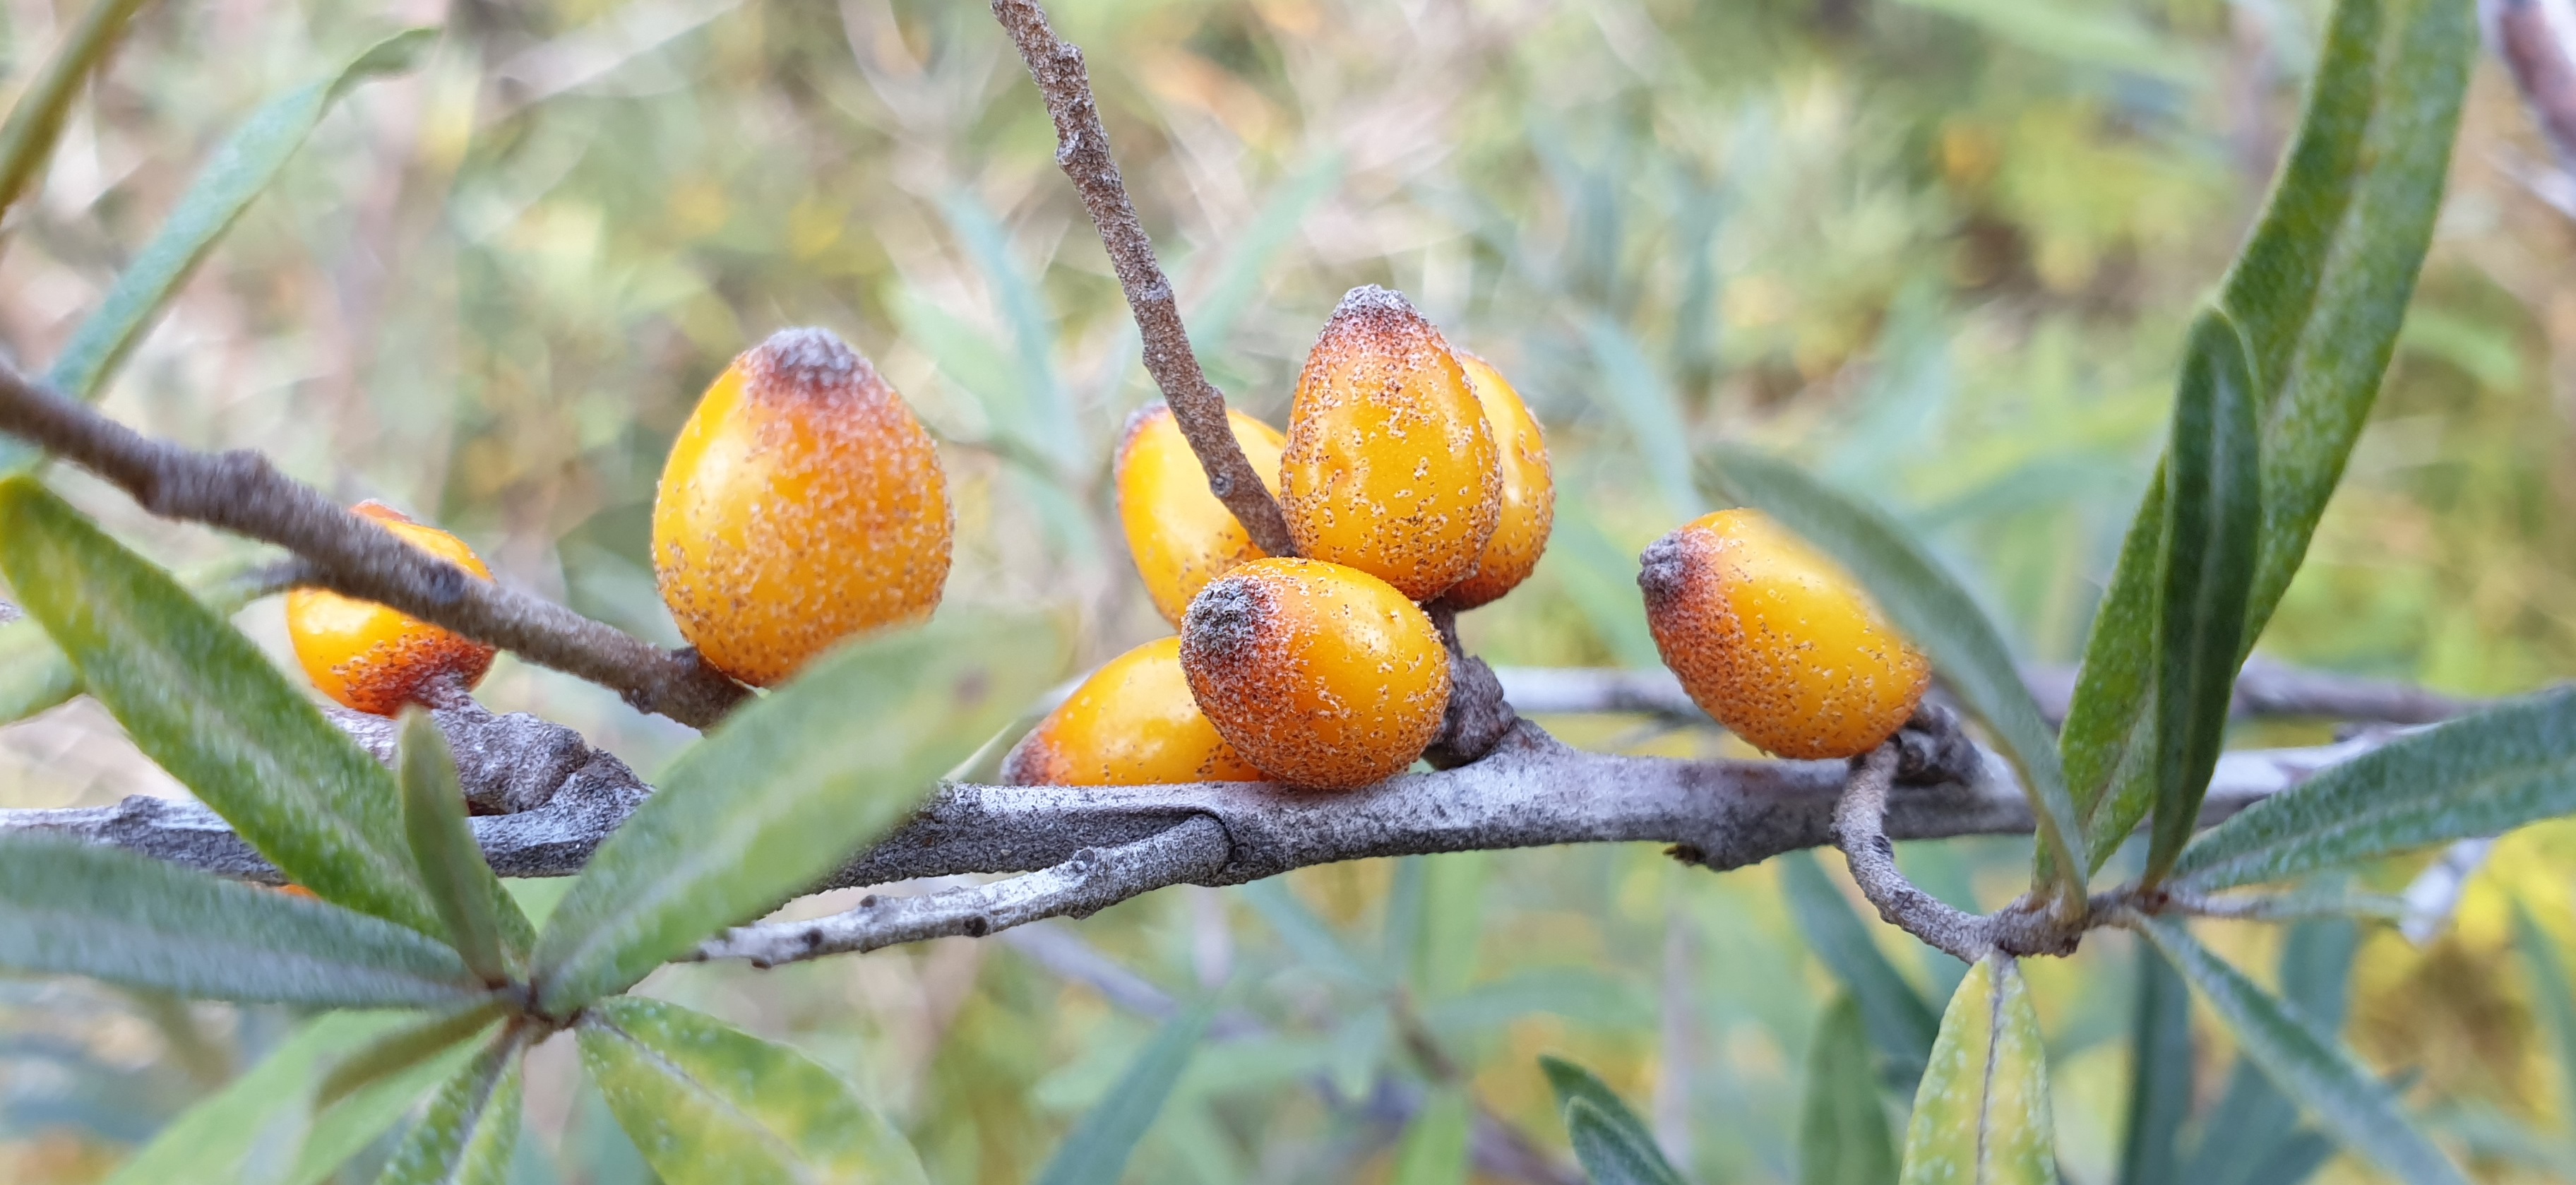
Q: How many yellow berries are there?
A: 8